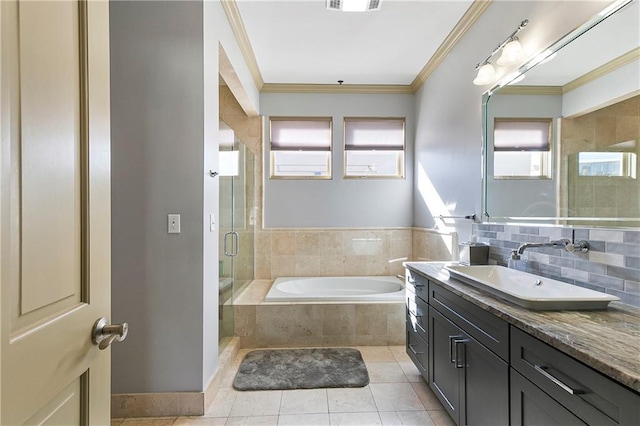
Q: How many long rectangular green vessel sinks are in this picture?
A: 0